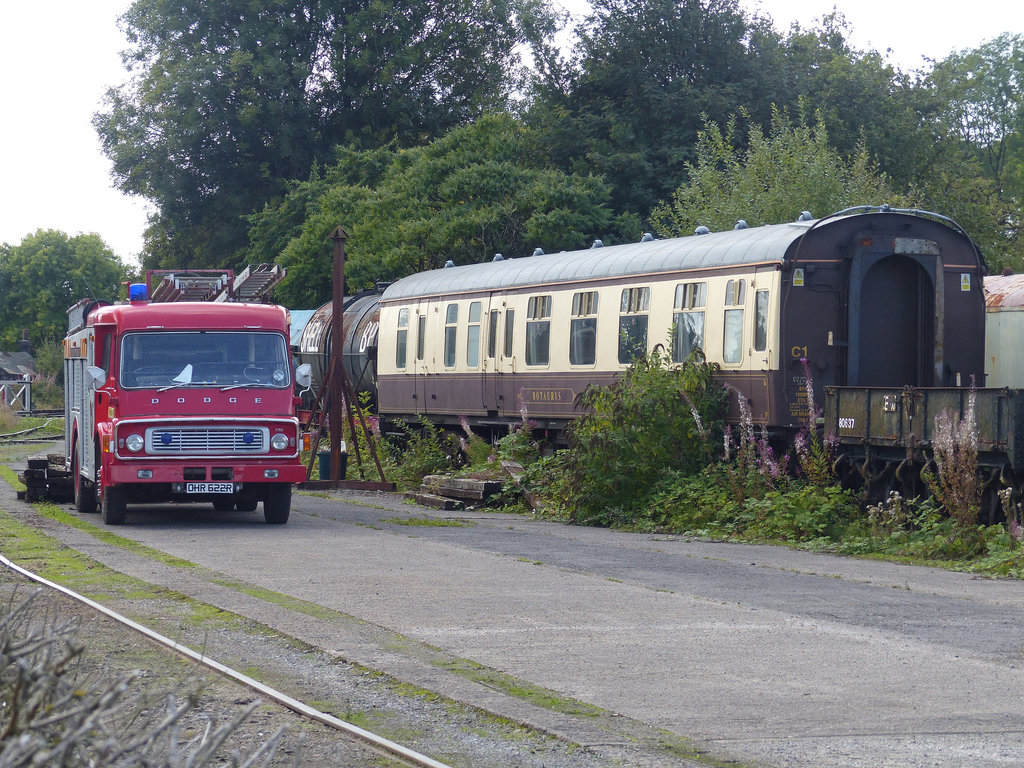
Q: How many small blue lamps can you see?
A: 3